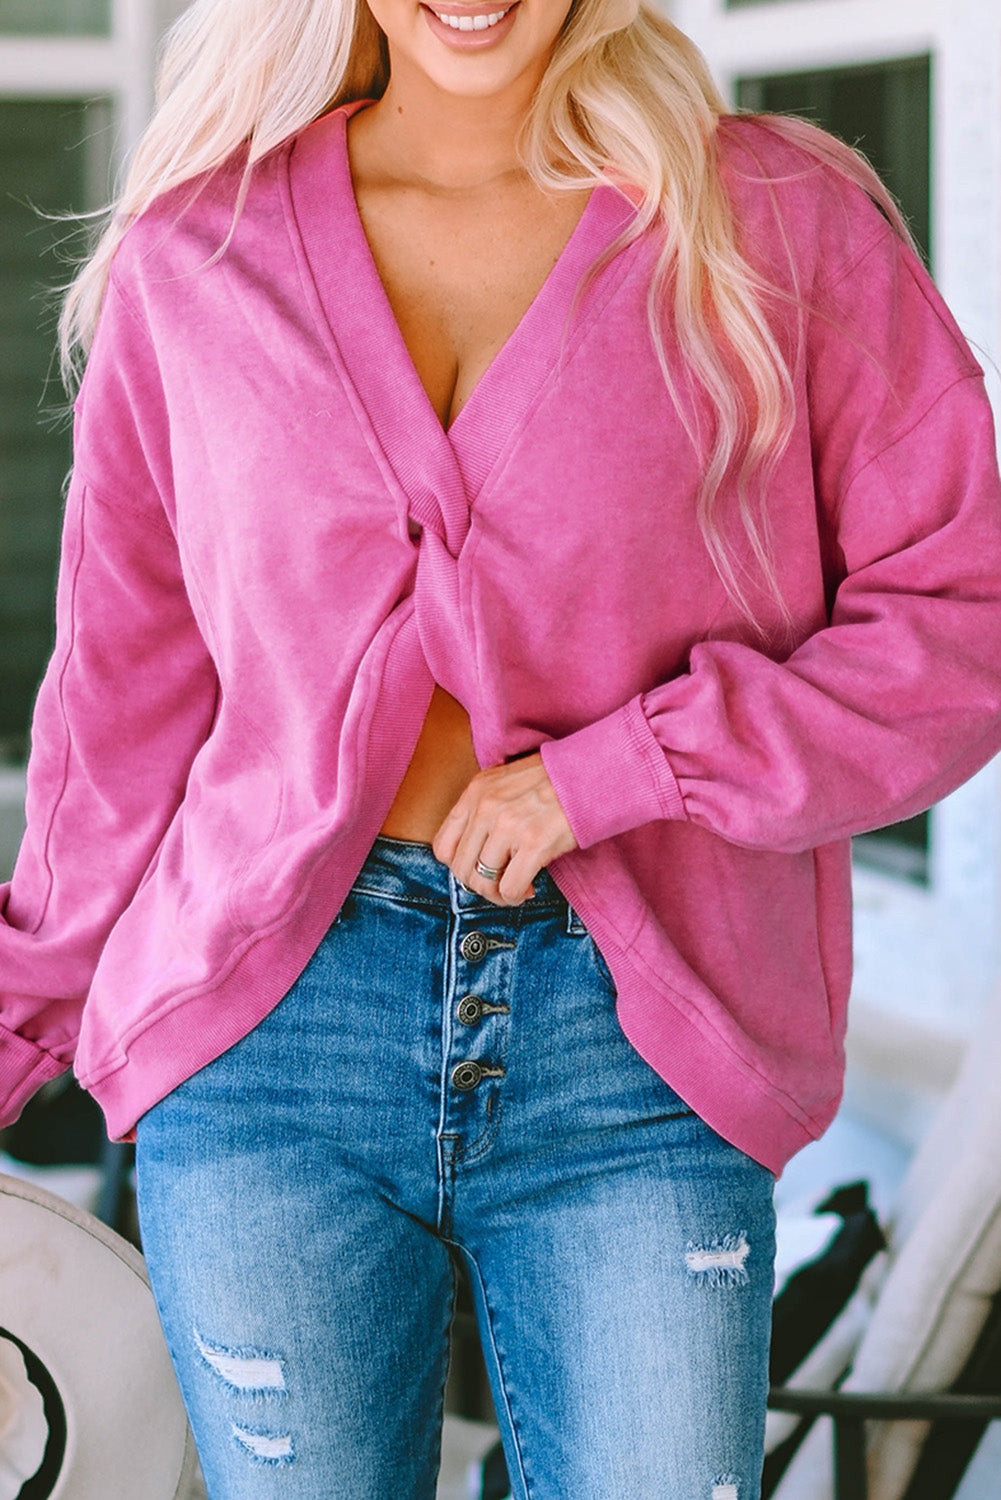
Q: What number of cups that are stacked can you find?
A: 0